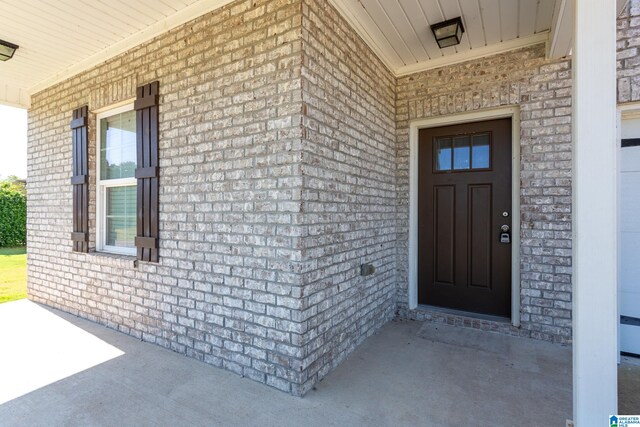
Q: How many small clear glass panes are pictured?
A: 3